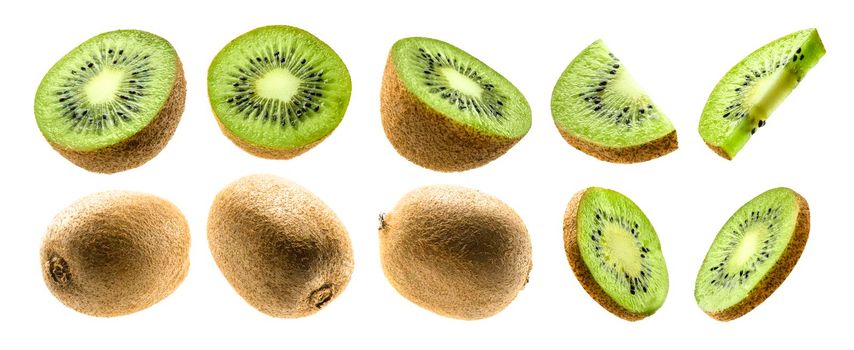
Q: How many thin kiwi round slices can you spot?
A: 2